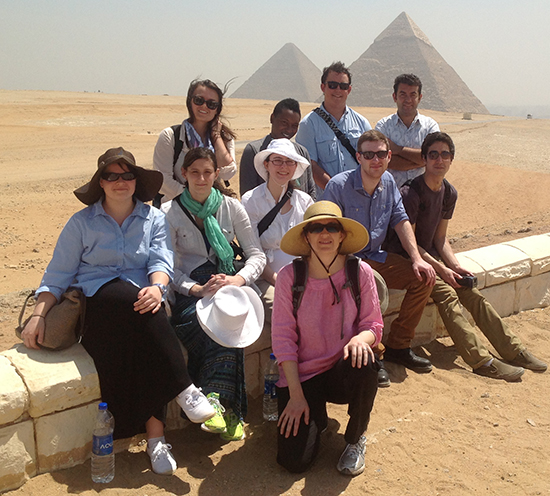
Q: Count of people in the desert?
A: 10